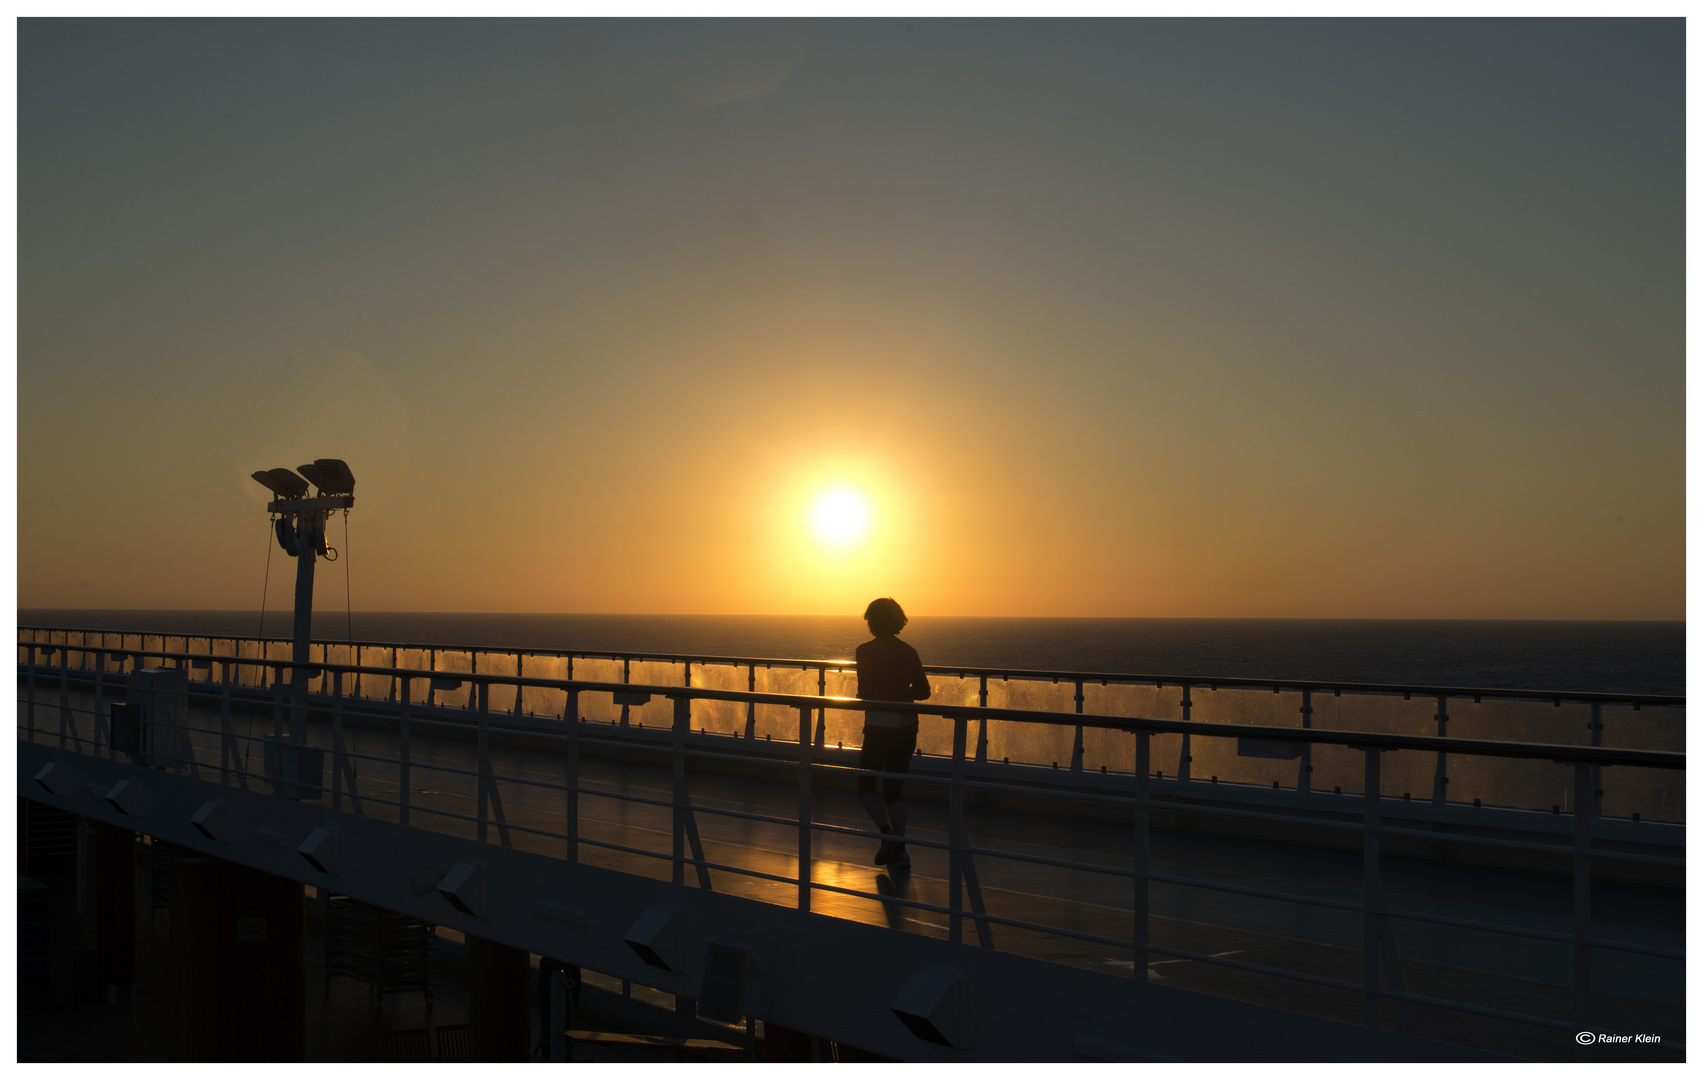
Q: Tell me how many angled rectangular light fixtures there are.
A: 7